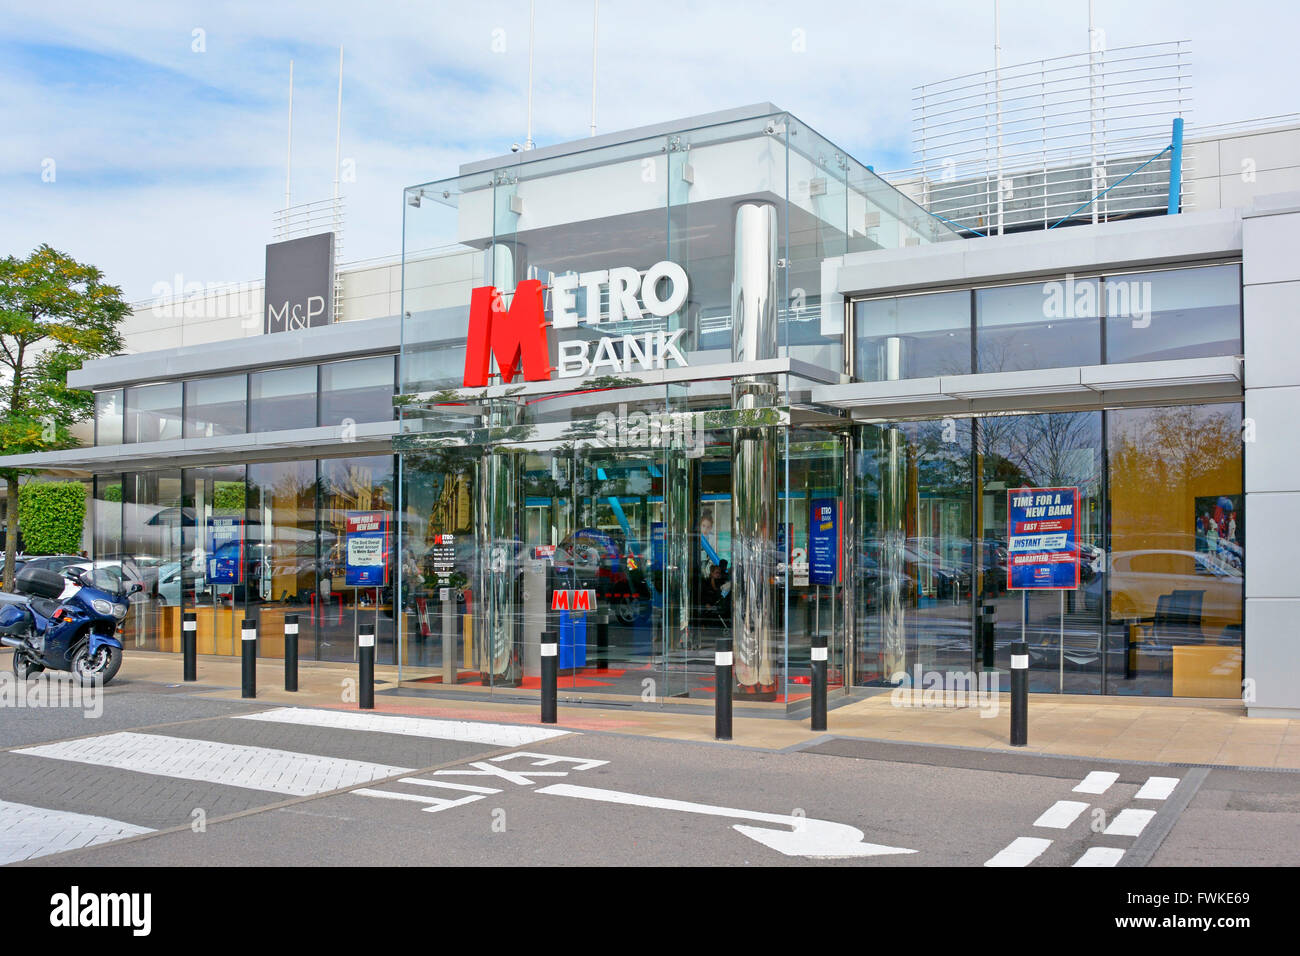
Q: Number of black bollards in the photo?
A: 8